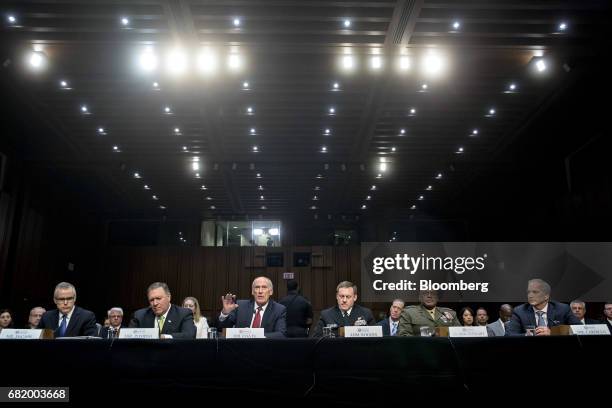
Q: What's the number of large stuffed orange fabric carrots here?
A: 0